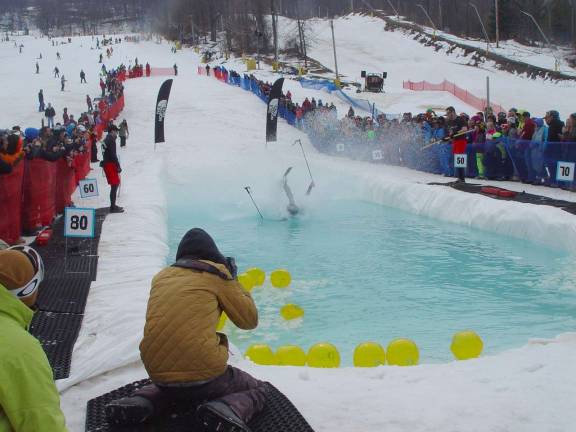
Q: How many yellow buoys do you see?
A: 11